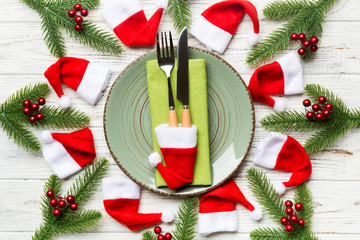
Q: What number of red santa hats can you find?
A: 9